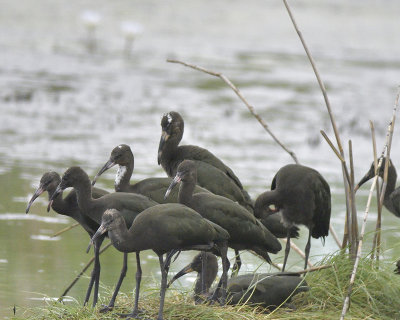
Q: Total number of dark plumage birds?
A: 9